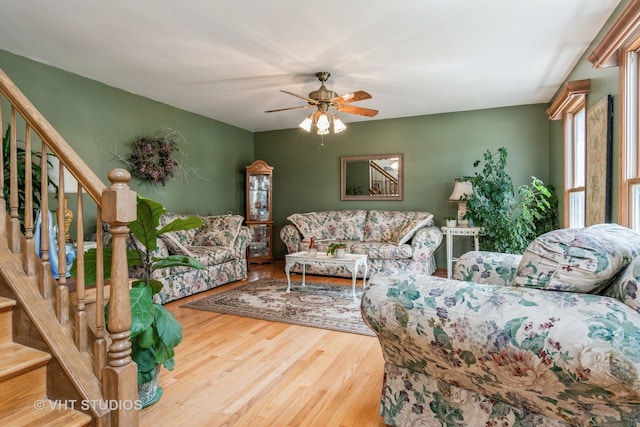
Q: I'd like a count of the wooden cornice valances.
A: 2